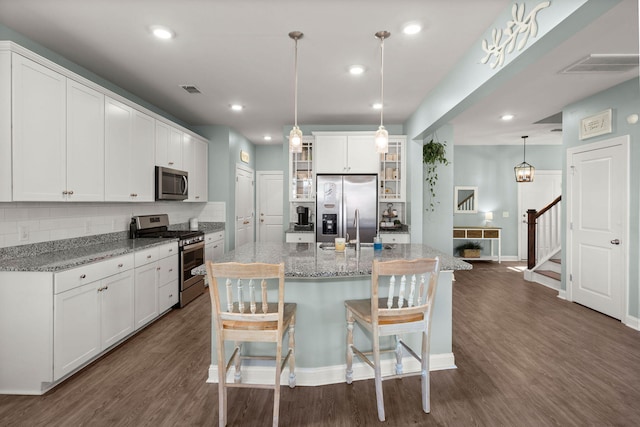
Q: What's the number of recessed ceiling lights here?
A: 7